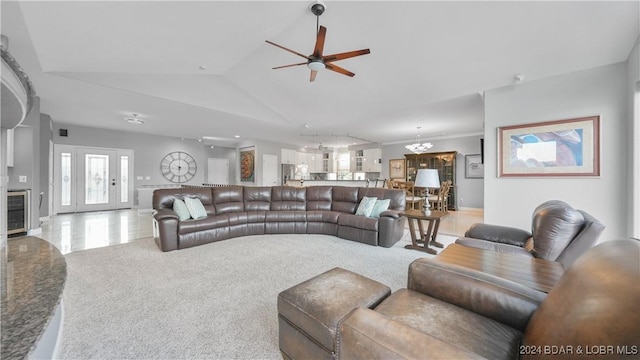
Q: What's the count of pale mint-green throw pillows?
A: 4